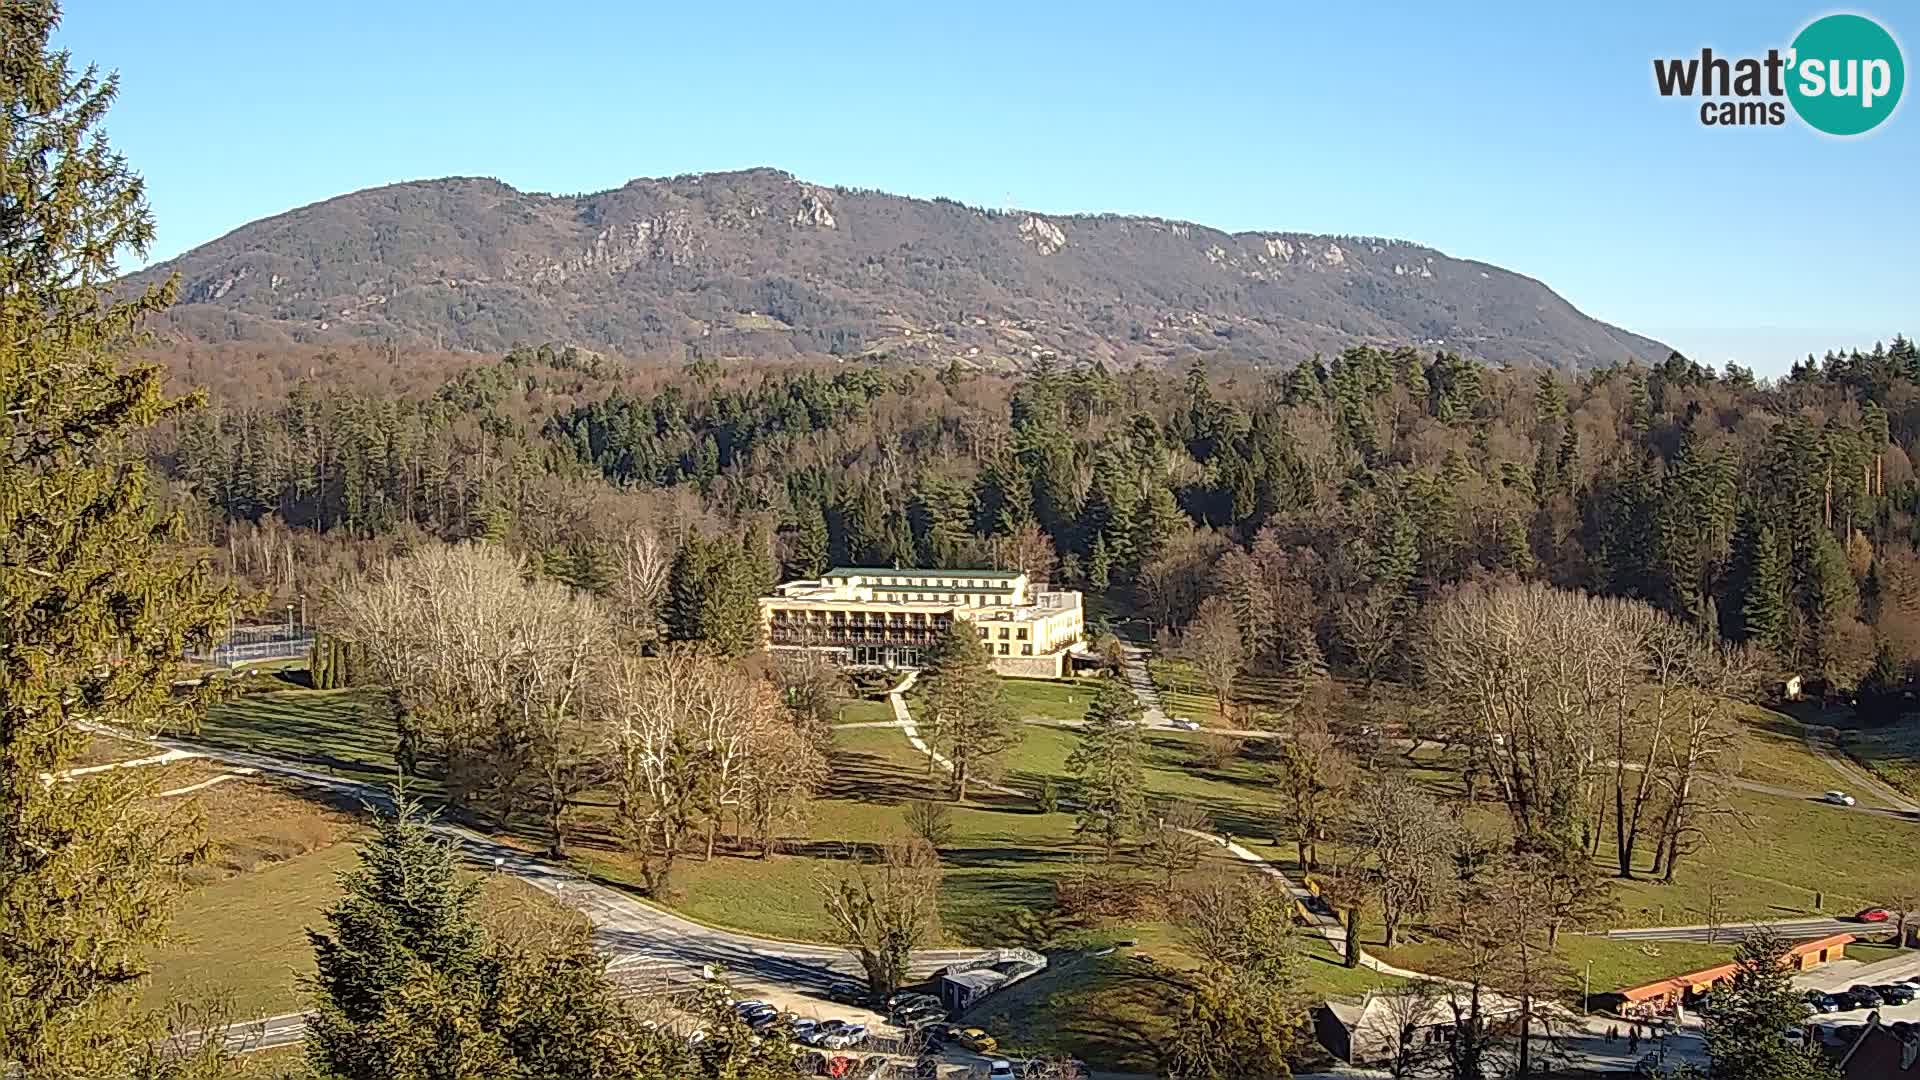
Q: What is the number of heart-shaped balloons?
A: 0